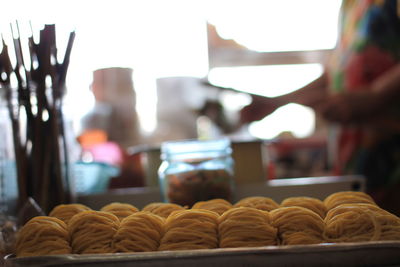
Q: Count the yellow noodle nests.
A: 14